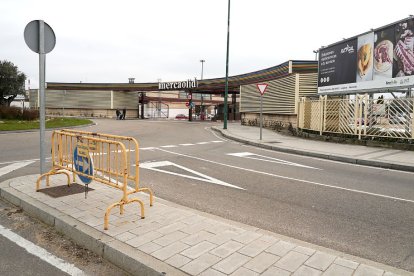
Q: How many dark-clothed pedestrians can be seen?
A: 2